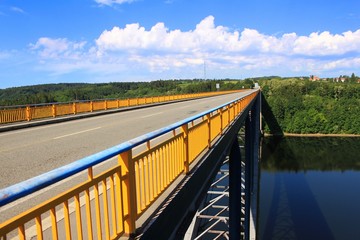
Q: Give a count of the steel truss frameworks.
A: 1